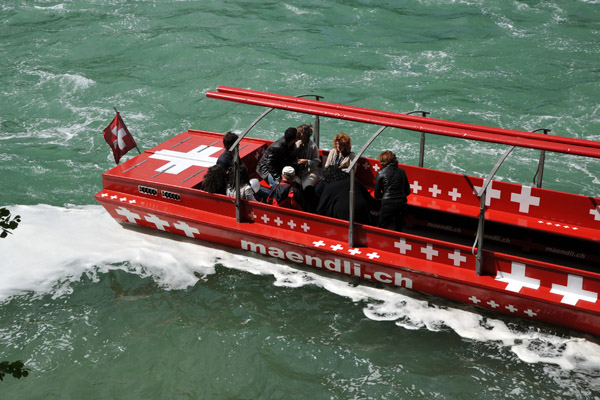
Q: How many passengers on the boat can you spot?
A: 9